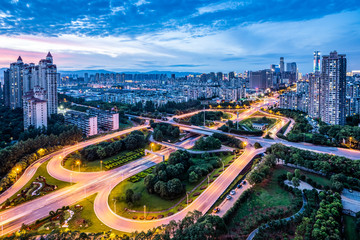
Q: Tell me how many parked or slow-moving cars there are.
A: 5